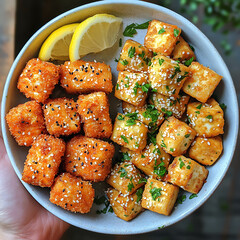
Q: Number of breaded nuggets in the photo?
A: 8